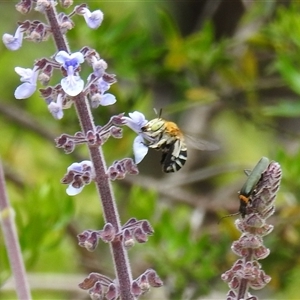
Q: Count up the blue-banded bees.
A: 1